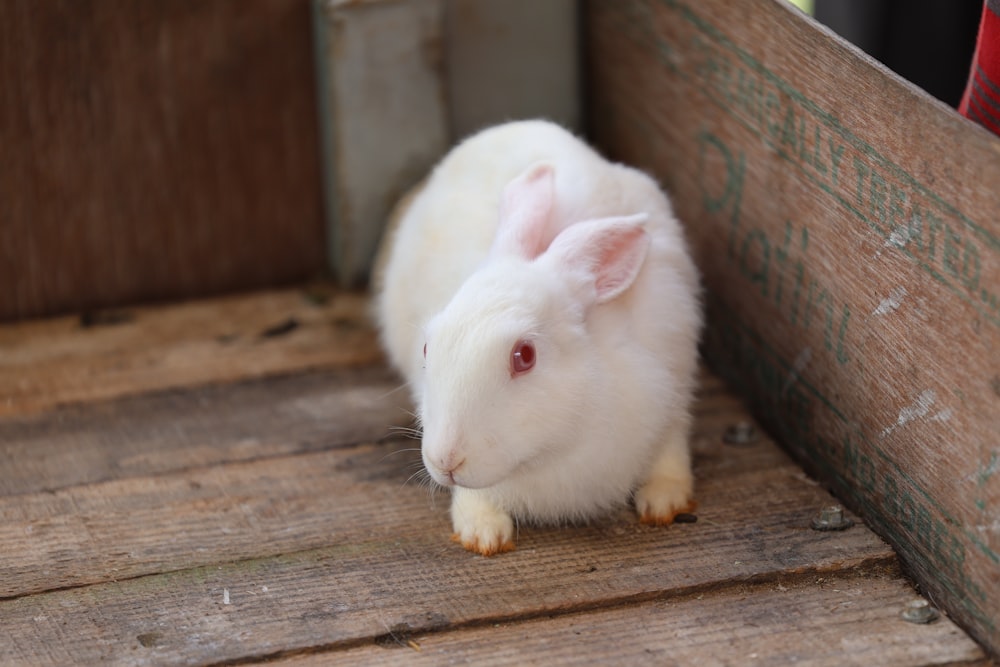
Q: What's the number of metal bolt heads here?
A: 3